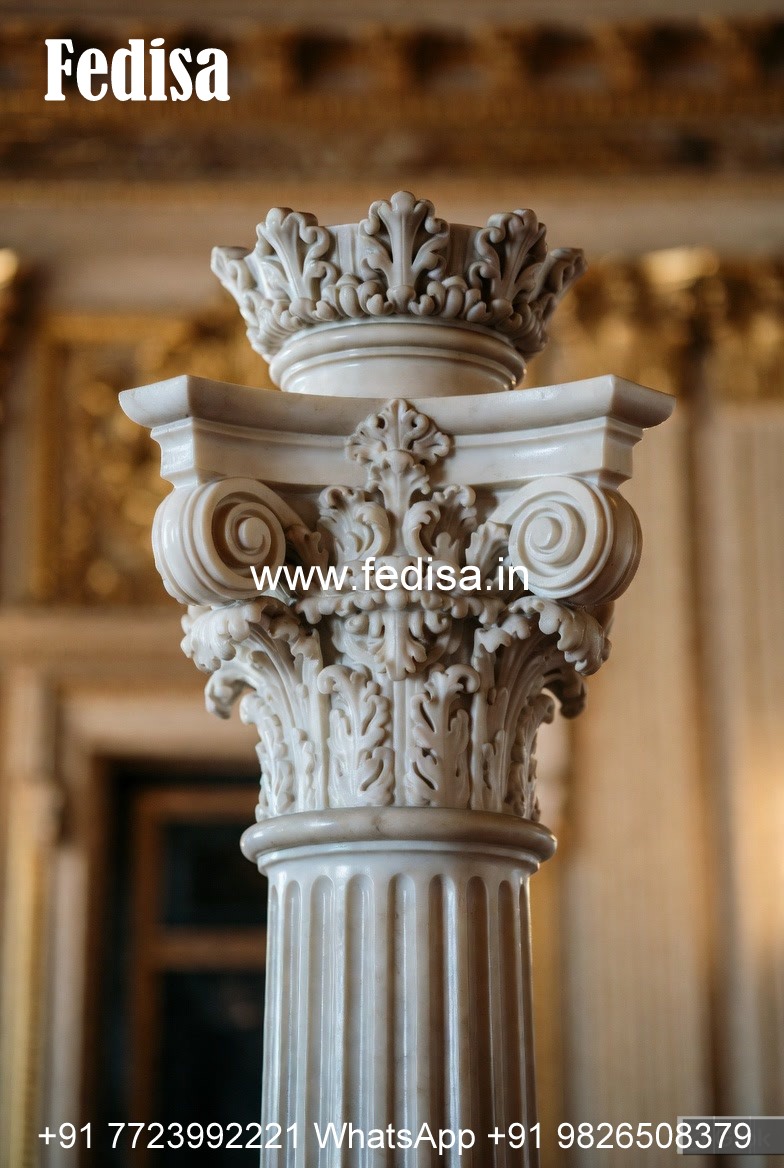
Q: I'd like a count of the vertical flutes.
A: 9